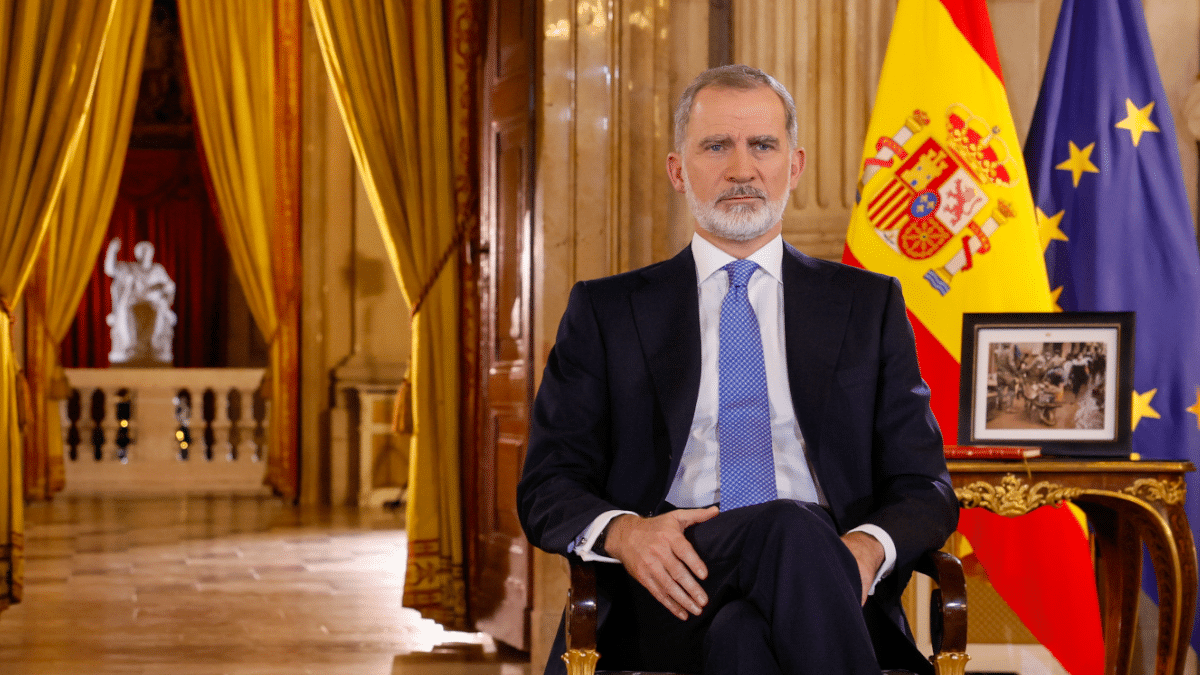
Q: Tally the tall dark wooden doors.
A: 1